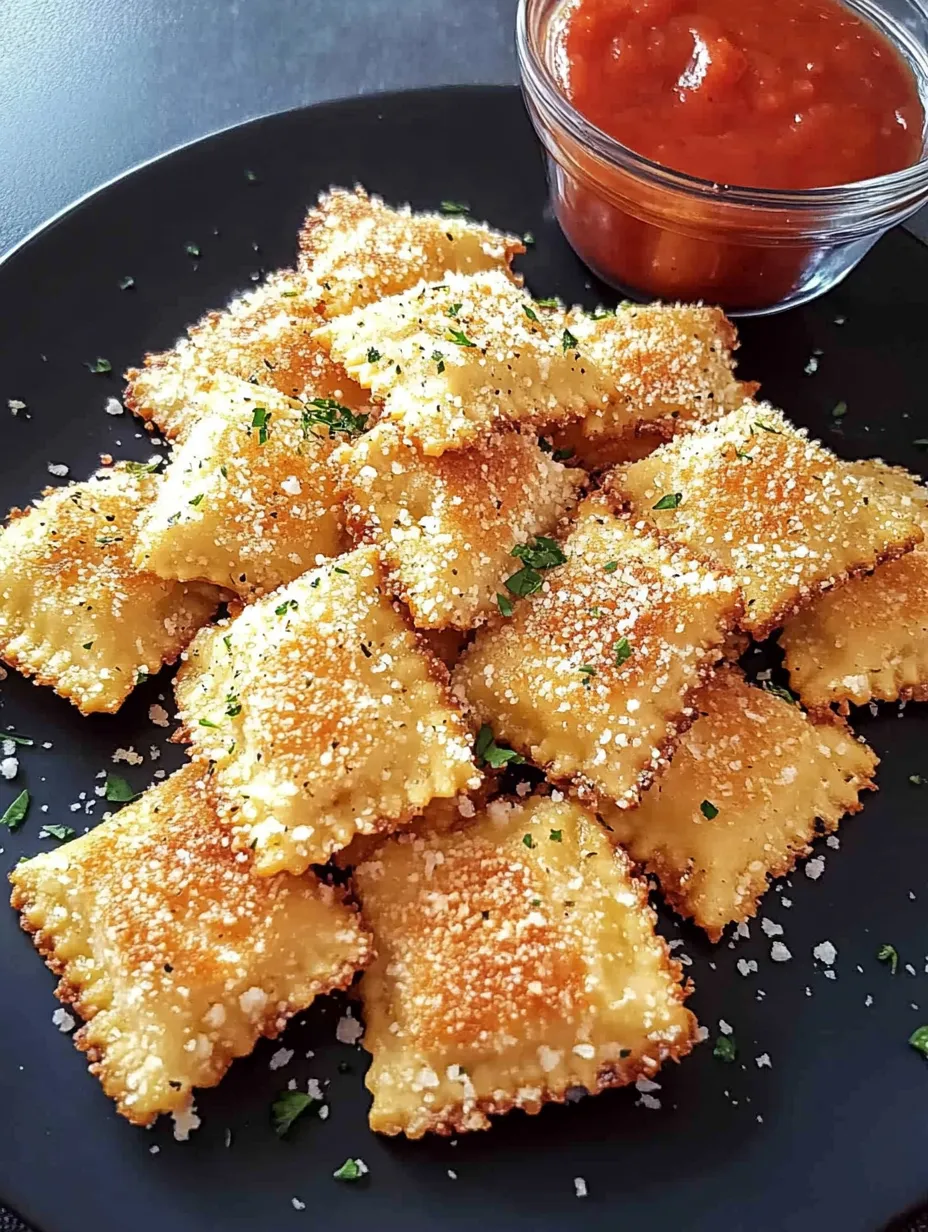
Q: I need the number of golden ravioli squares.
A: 14